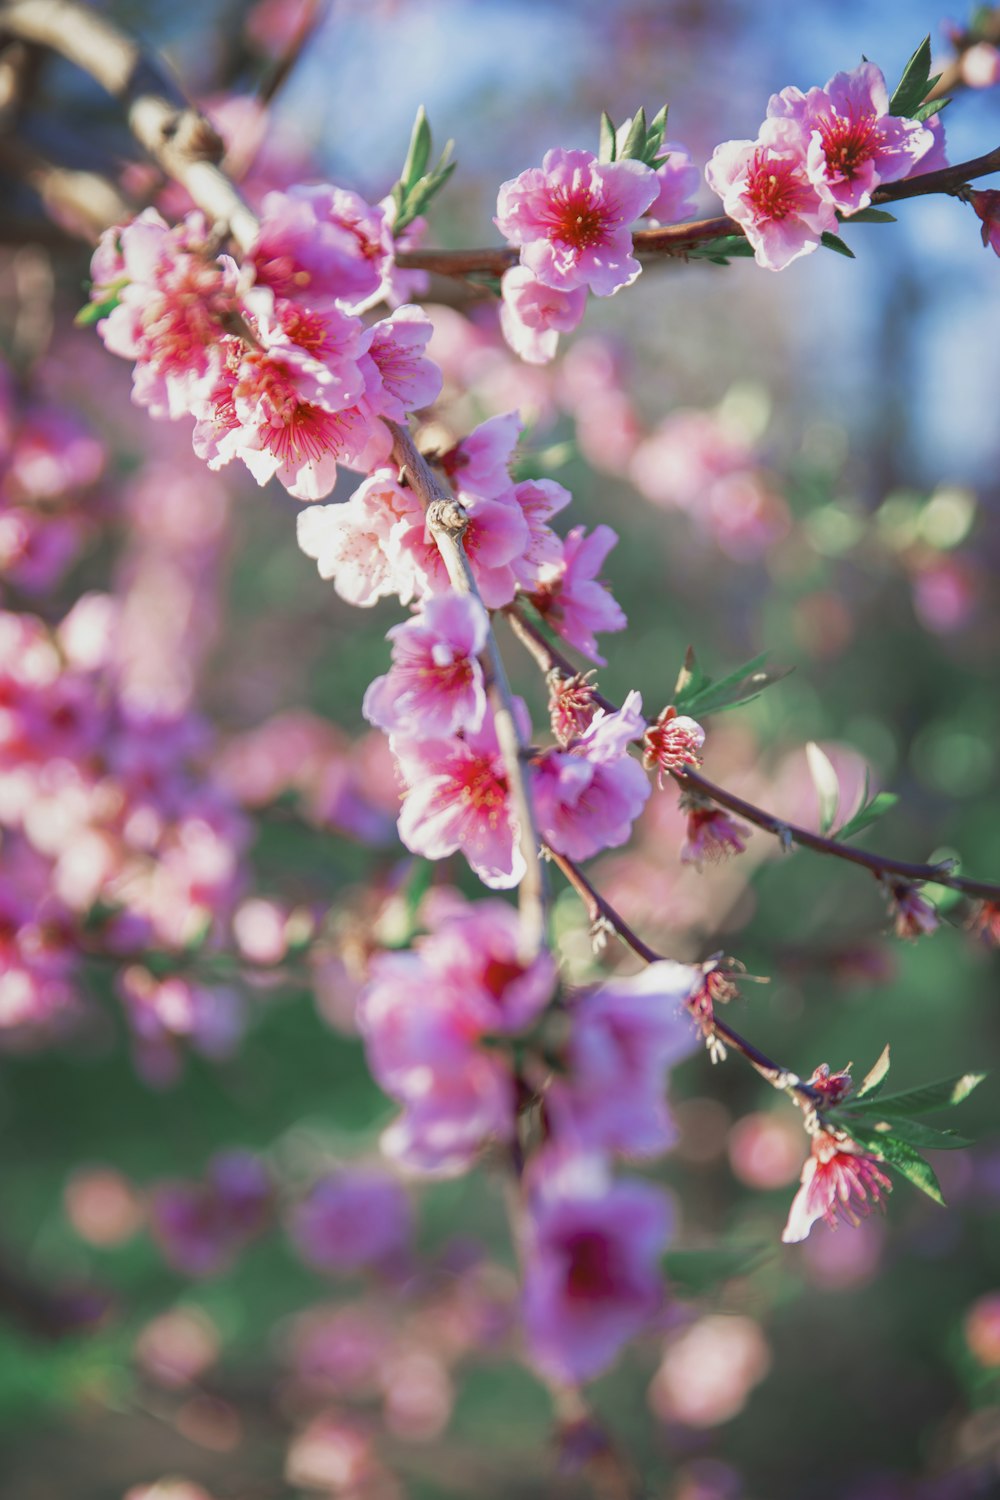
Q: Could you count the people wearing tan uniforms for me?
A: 0